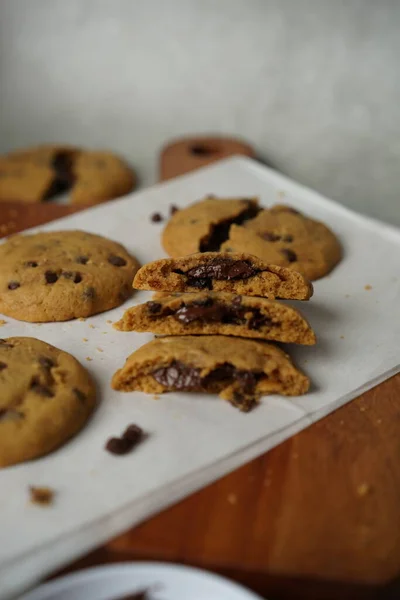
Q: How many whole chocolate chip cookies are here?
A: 2